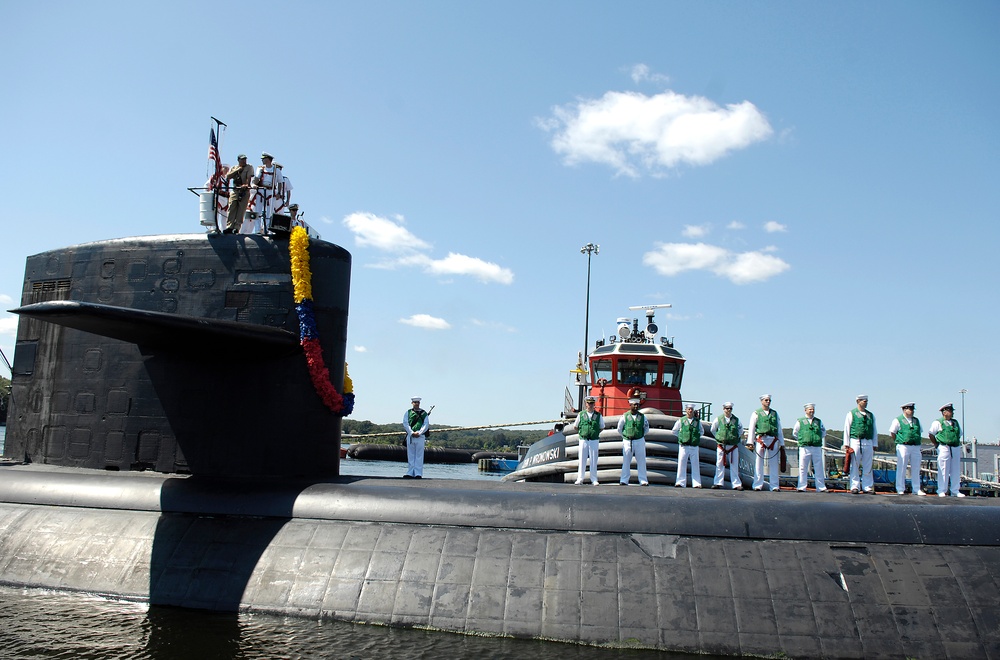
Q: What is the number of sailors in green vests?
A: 10